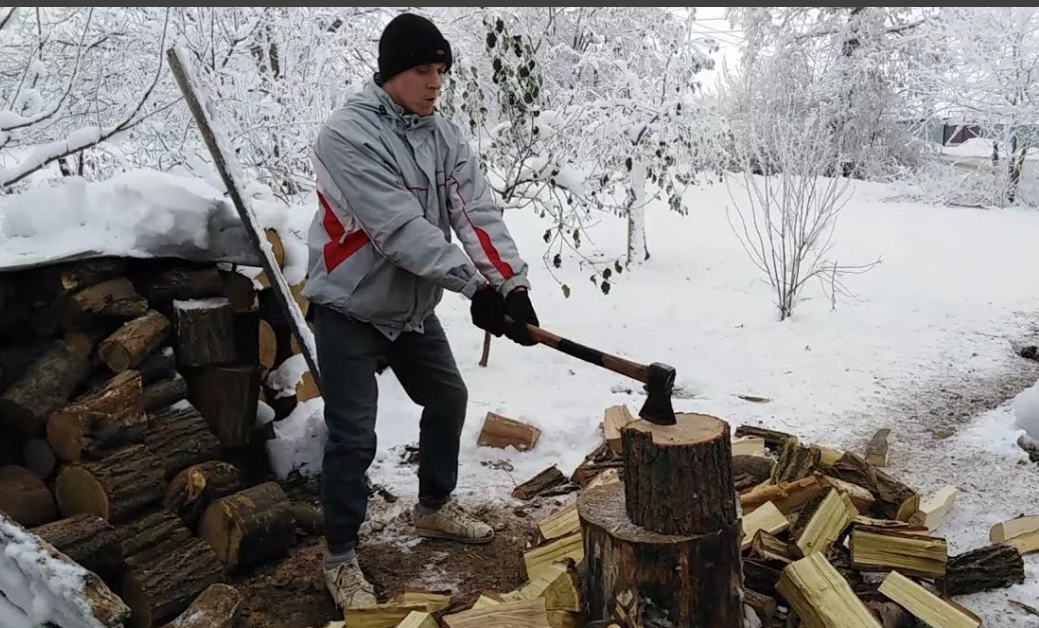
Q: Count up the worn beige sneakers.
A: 2